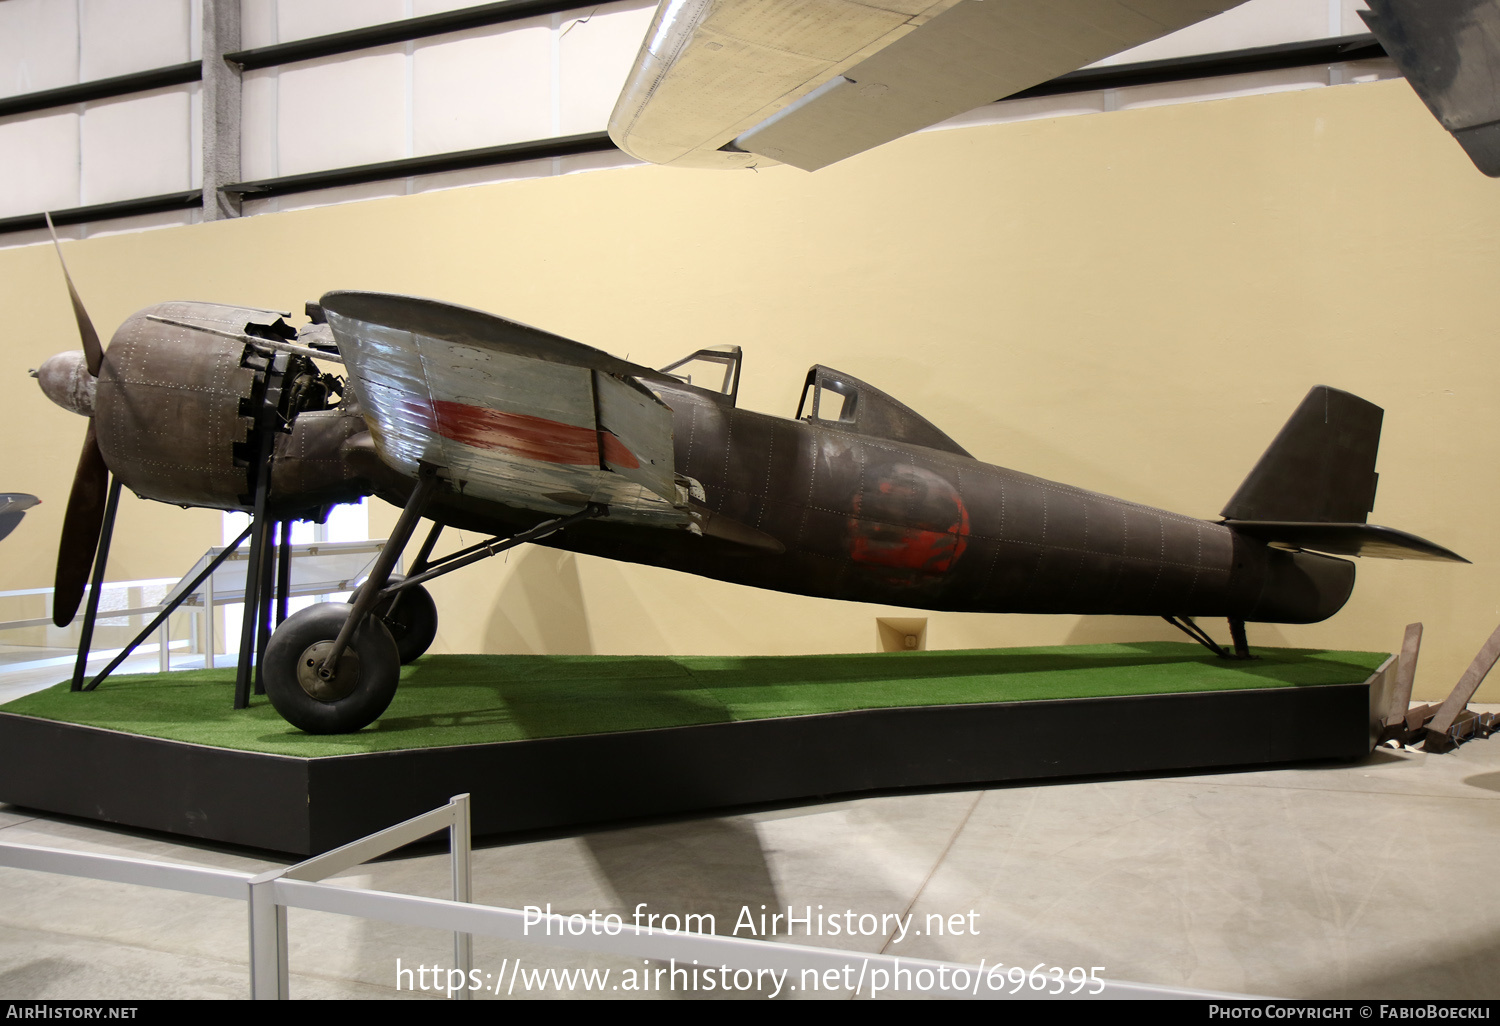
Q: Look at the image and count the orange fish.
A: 0